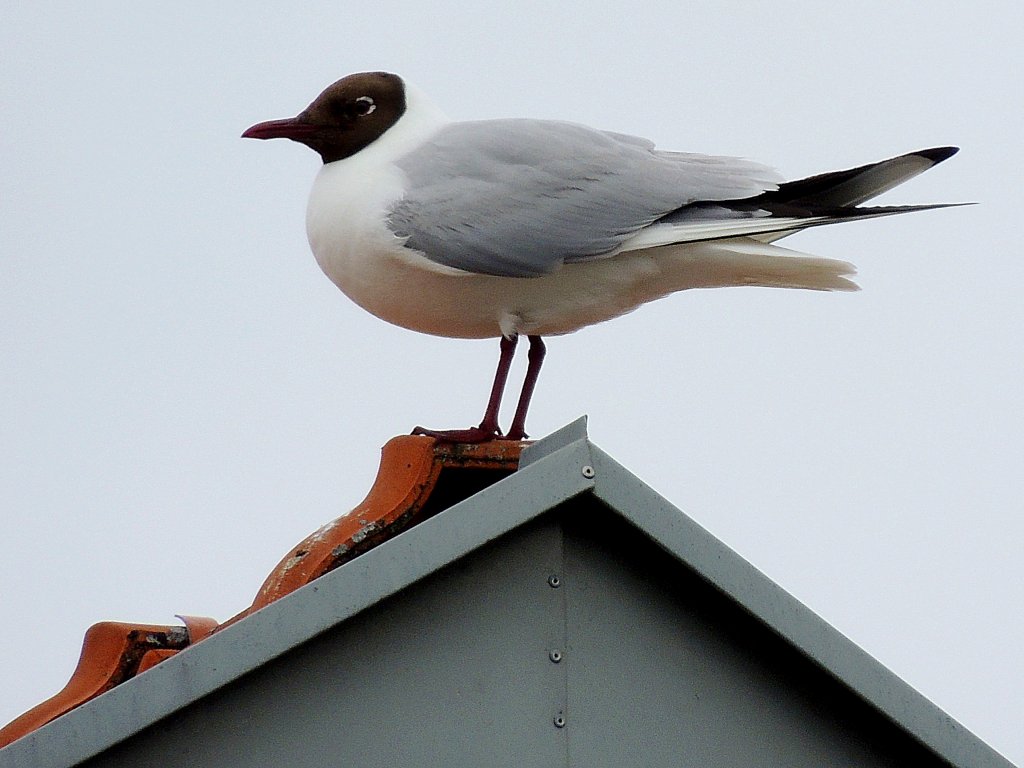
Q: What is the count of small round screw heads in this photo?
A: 4